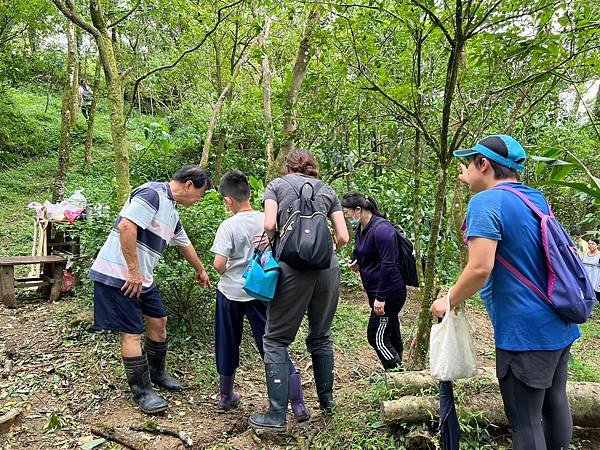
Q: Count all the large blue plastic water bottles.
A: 0